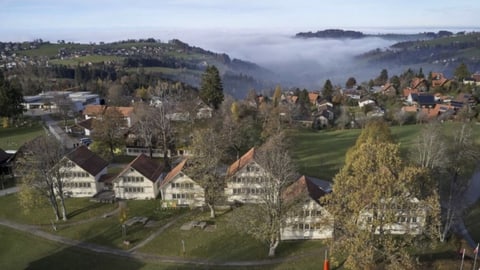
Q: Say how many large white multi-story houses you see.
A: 6